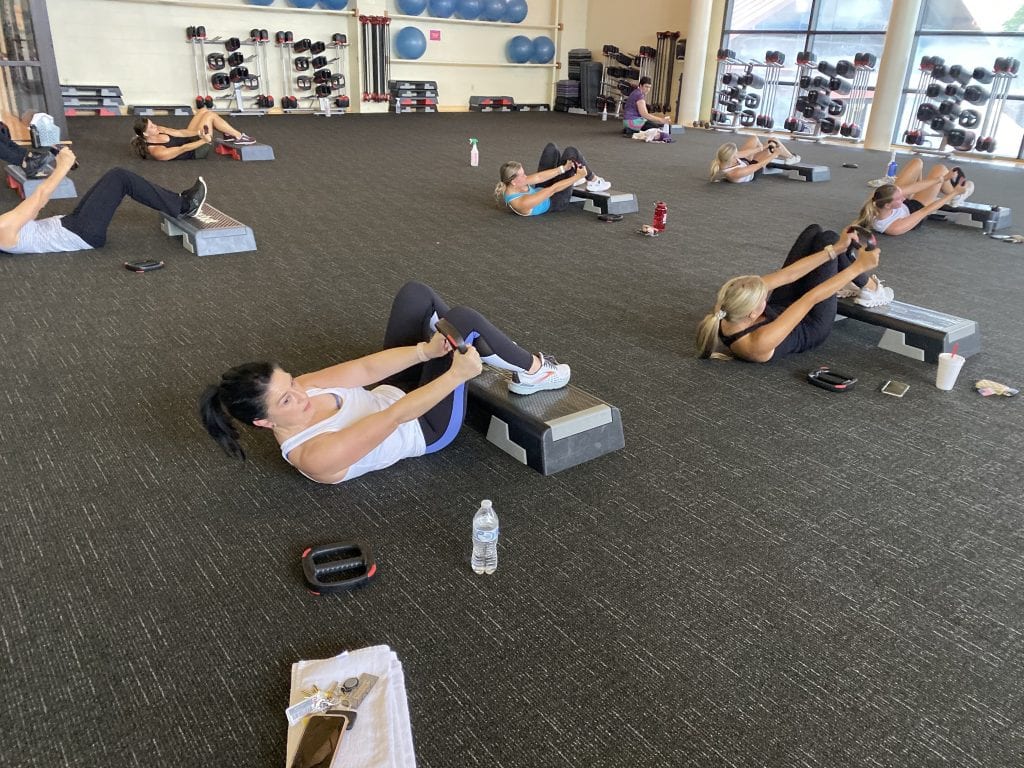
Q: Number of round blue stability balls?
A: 11